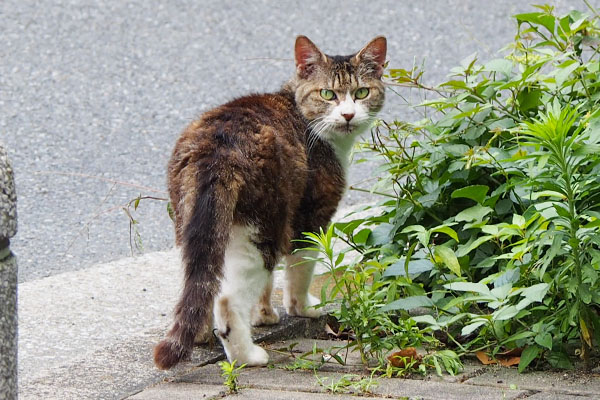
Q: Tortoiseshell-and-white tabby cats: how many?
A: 1